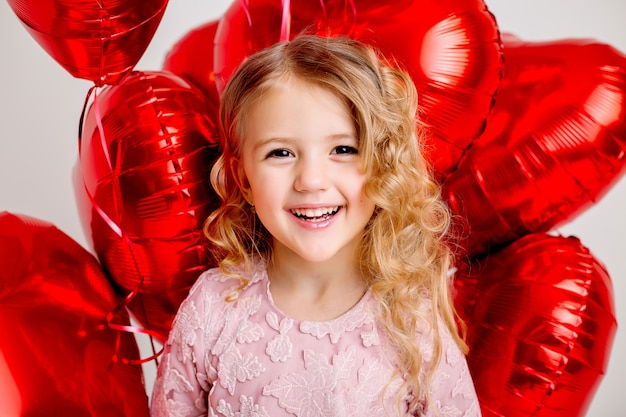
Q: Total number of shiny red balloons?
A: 7